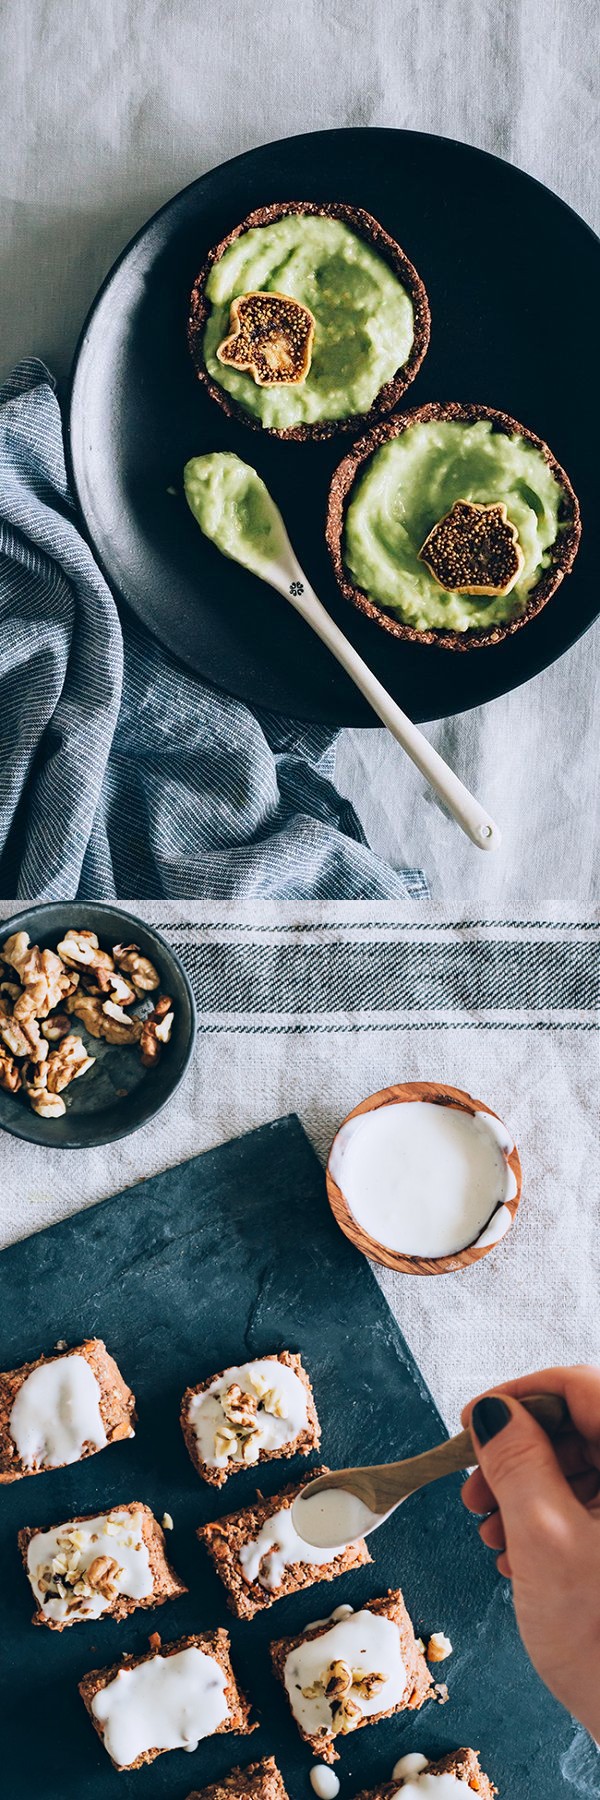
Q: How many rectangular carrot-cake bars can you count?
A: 8